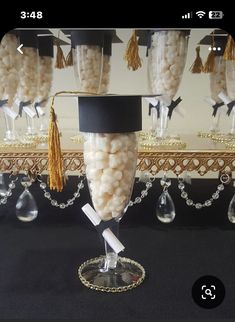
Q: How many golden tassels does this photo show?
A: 7